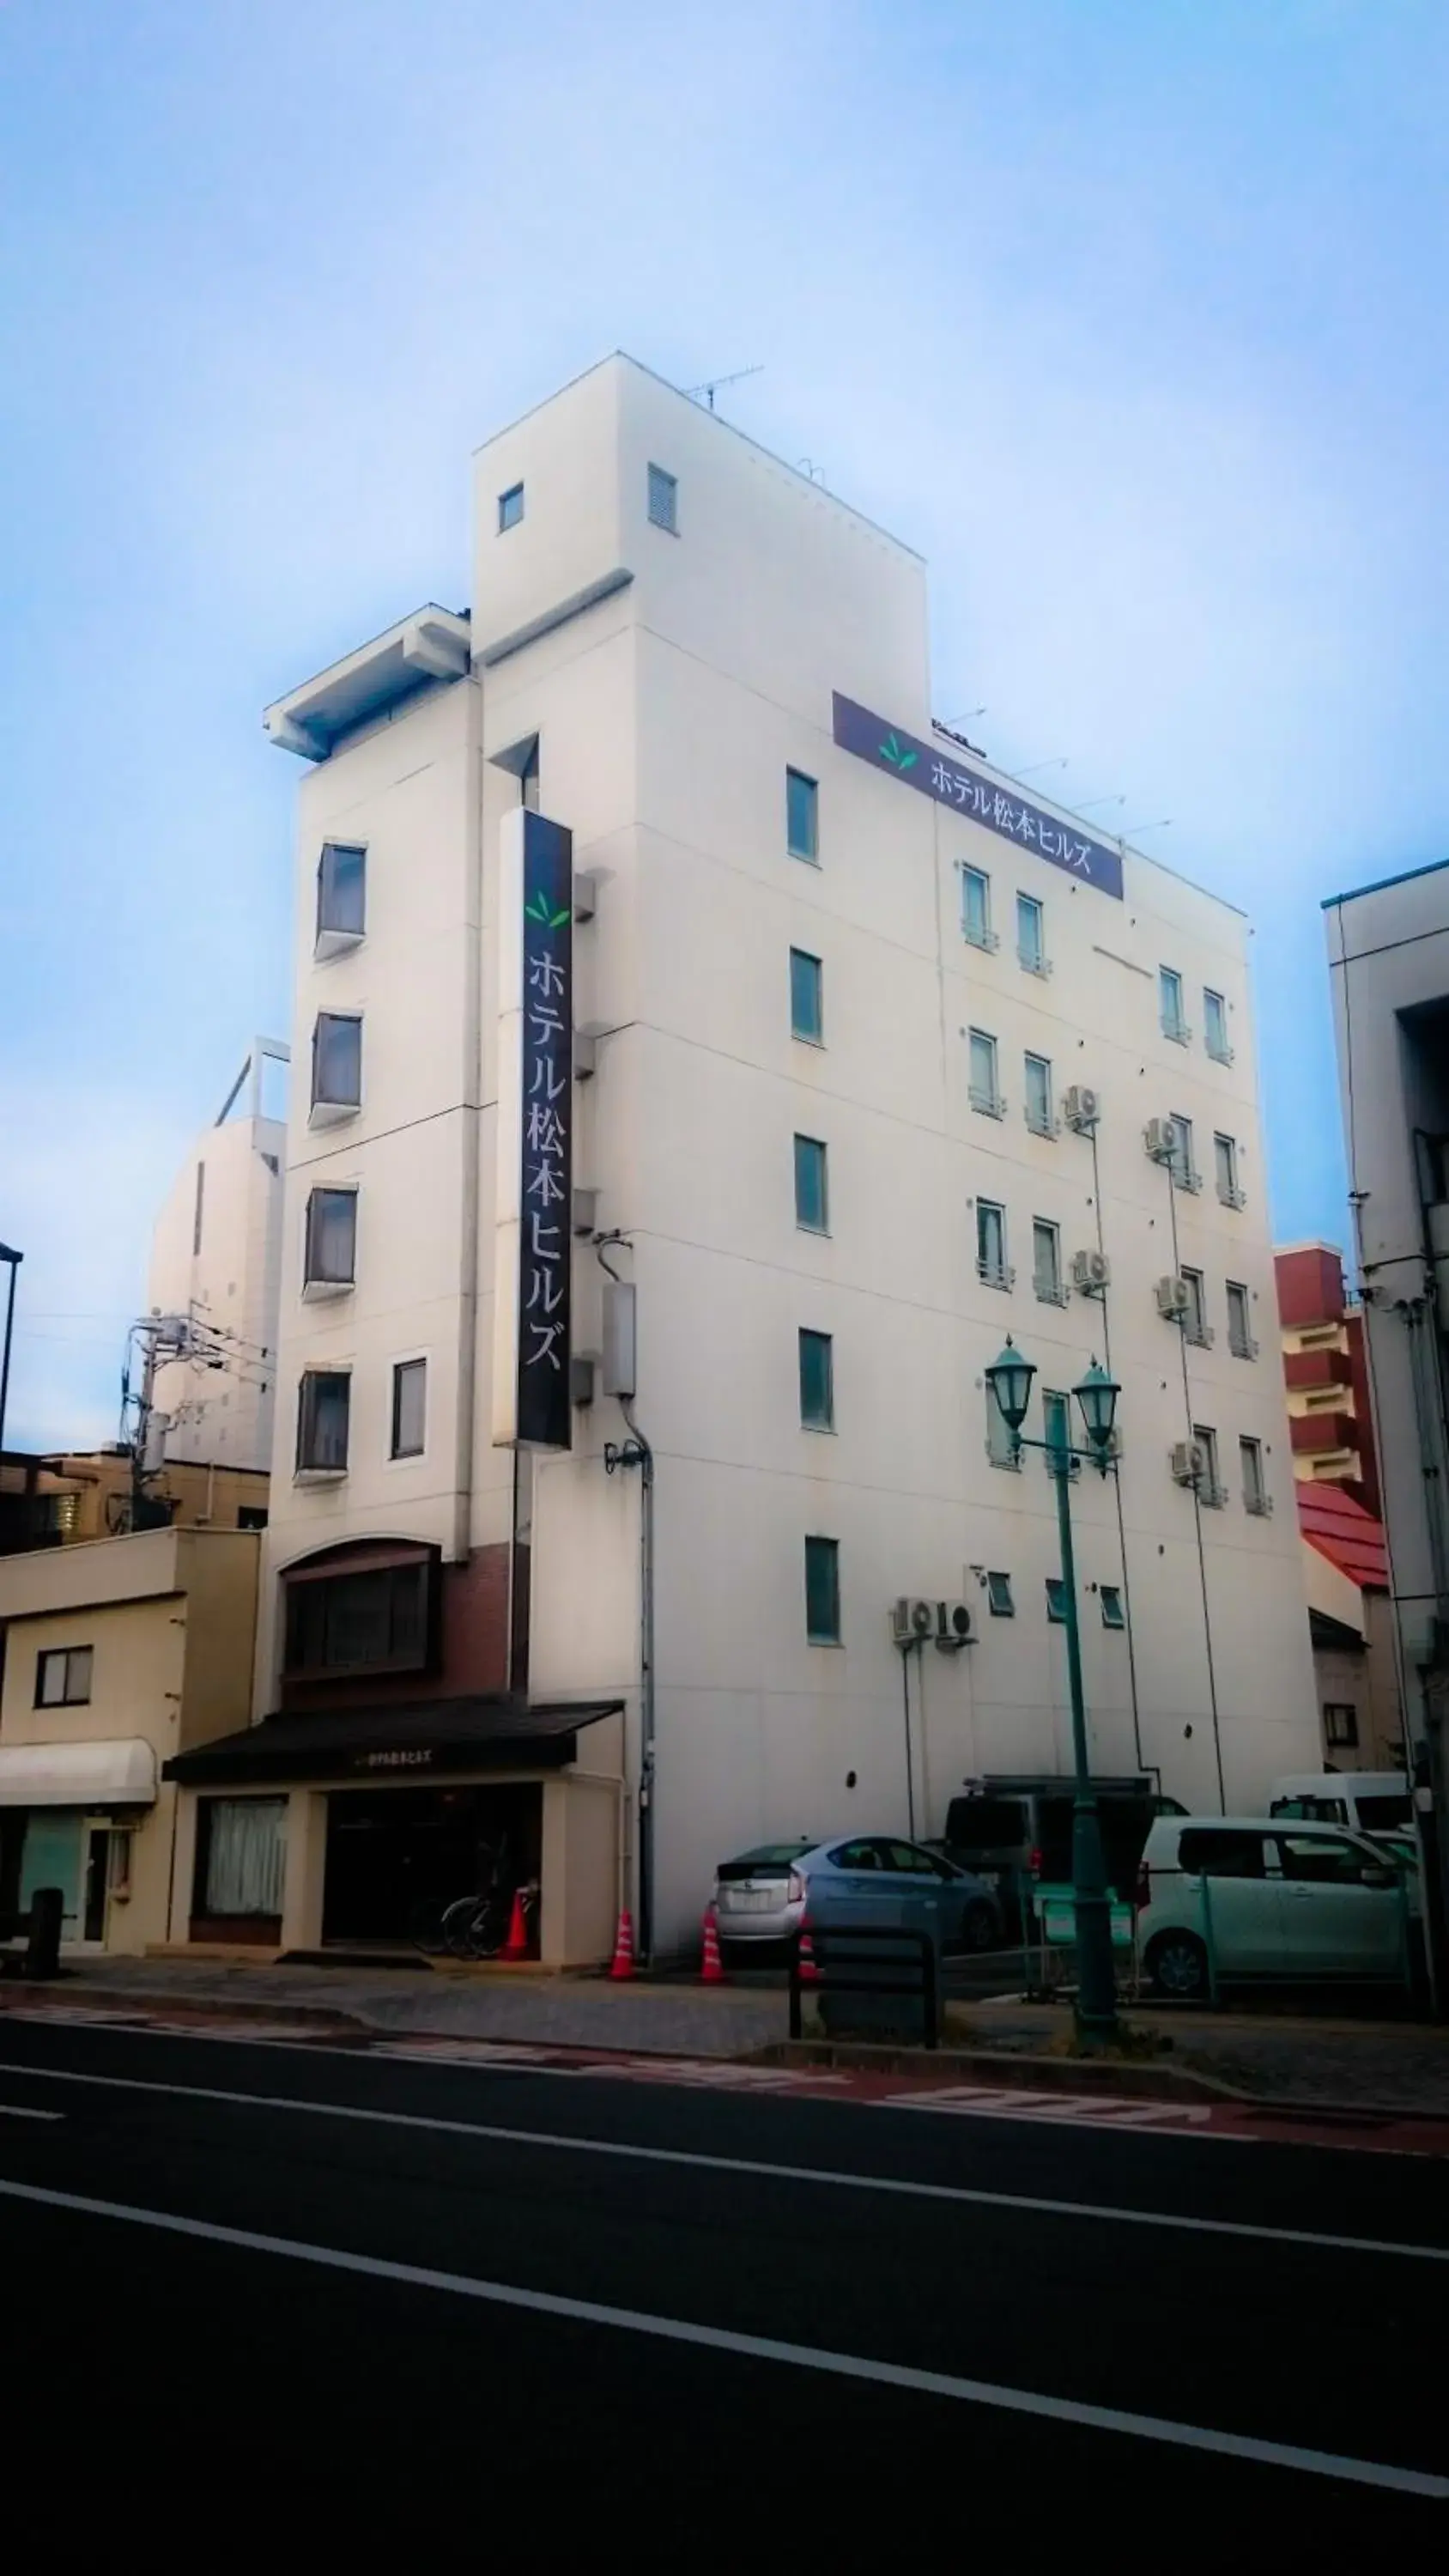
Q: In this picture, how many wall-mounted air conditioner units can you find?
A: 8